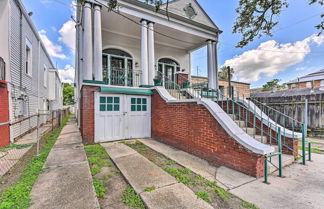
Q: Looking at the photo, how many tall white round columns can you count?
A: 6